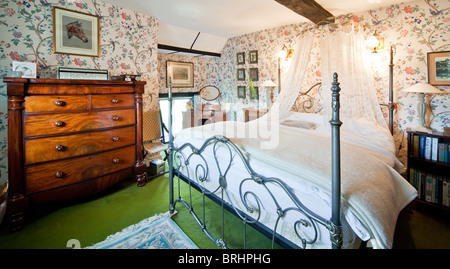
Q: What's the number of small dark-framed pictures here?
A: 6